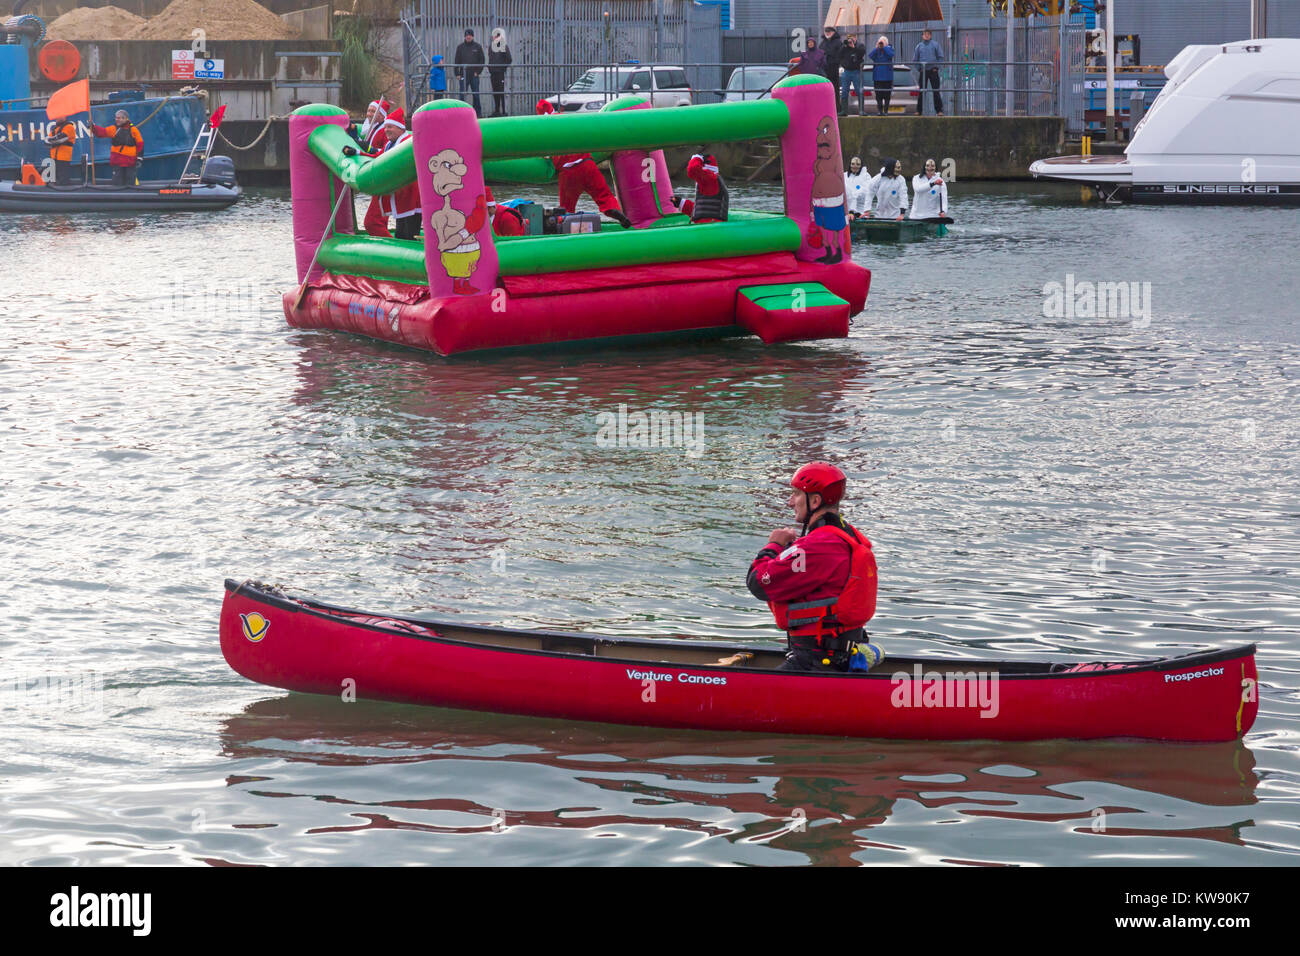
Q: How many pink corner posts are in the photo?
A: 4